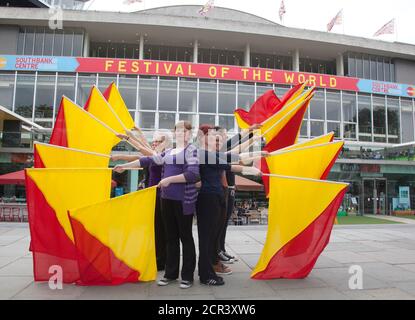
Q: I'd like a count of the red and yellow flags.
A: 12